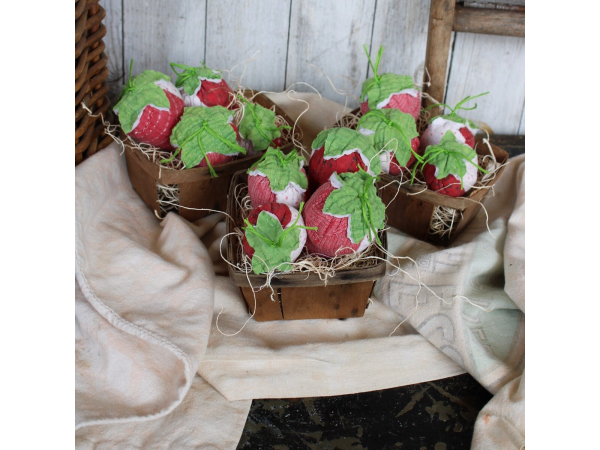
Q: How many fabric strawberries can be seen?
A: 12